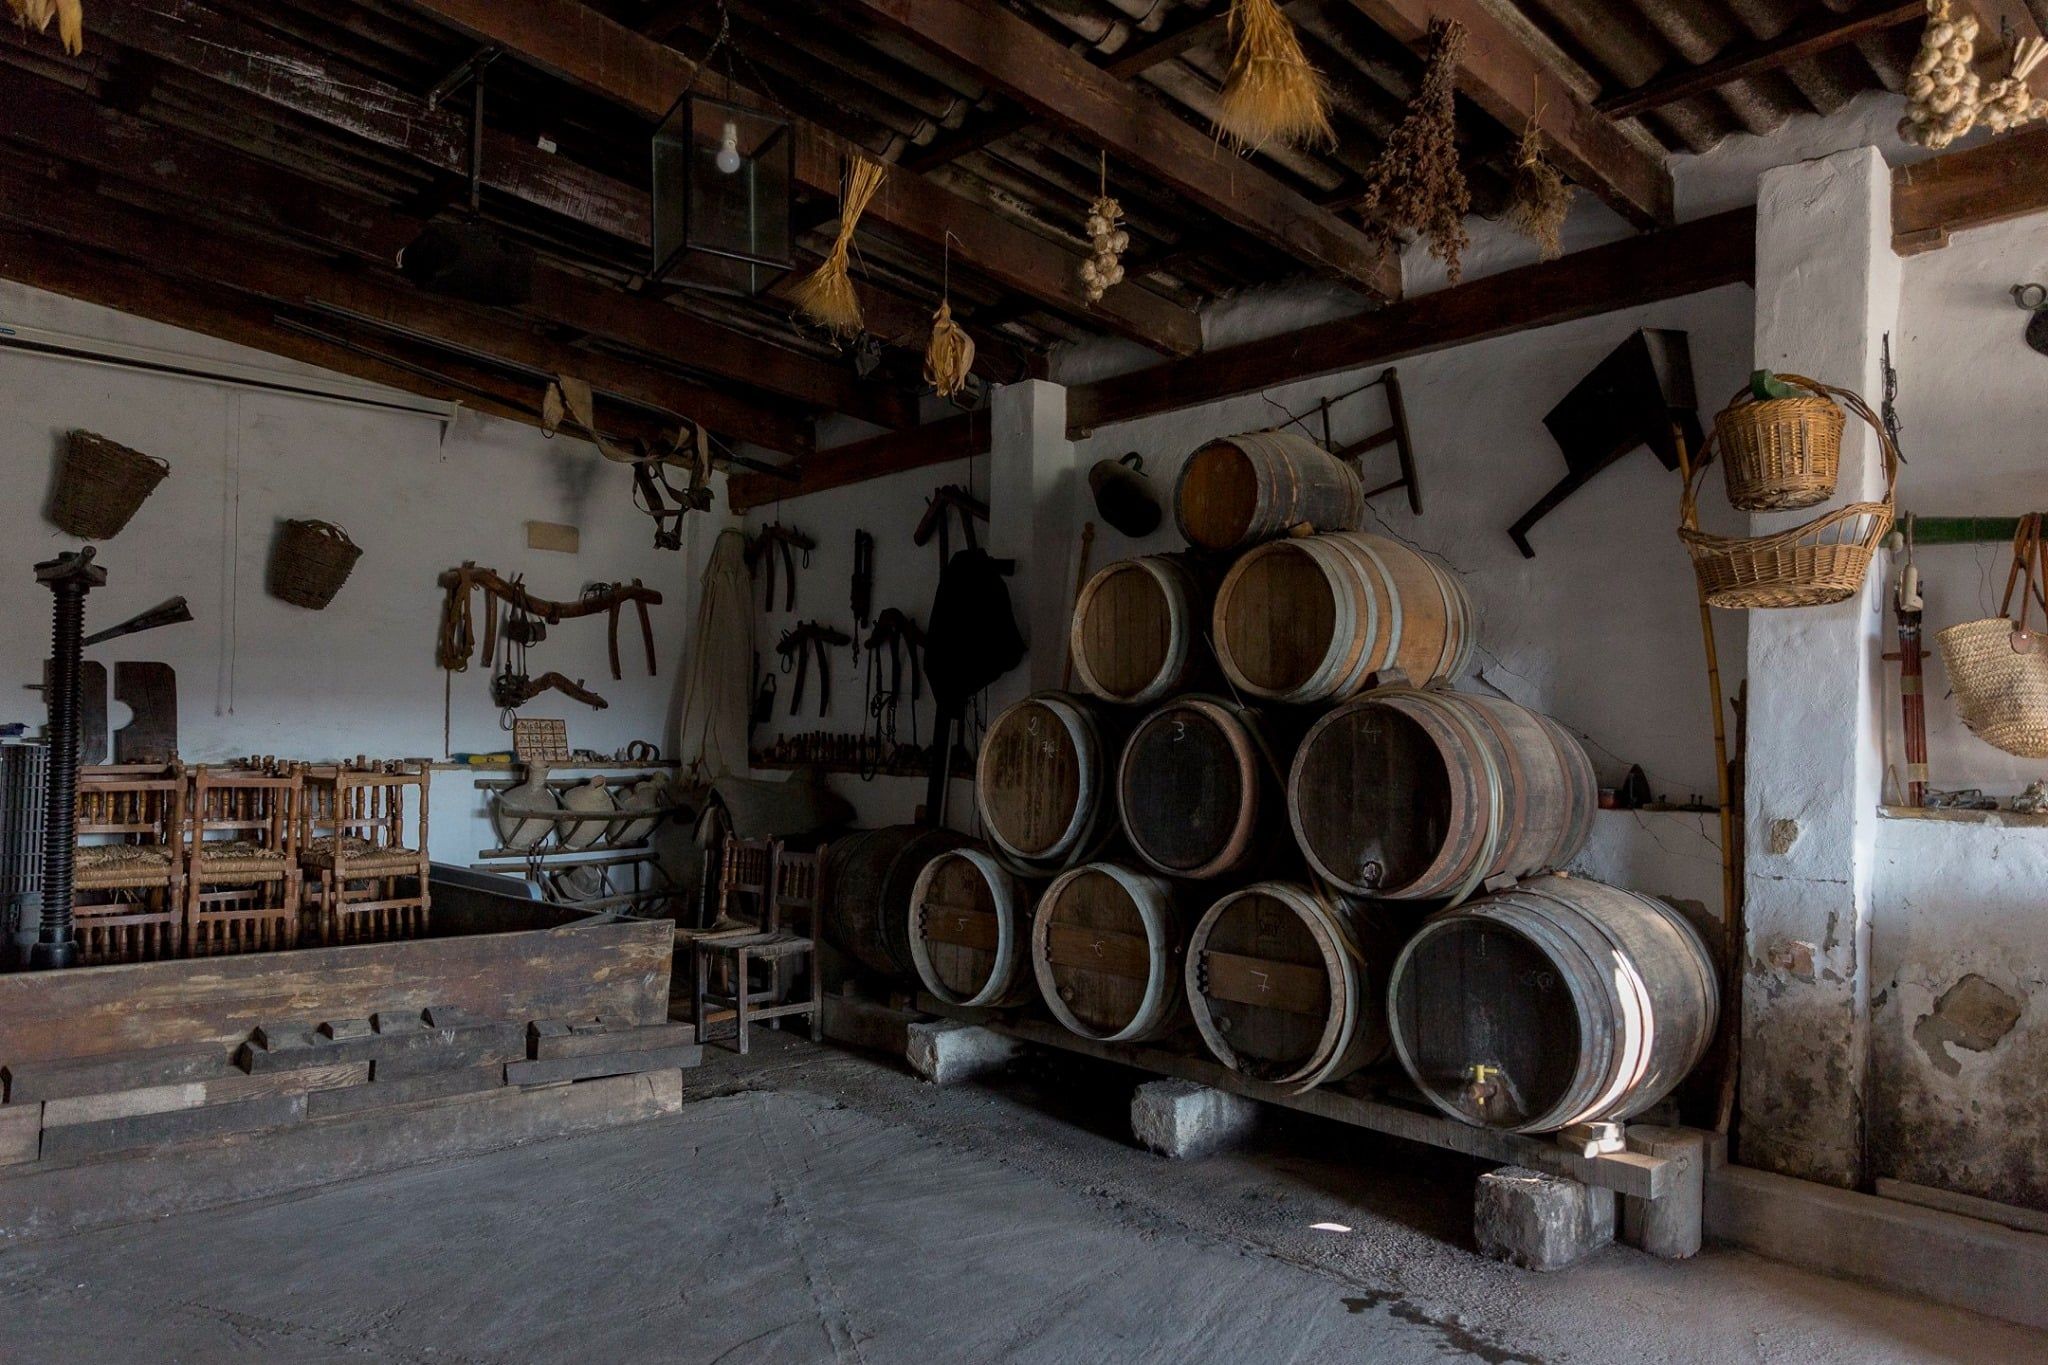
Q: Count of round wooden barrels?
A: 11